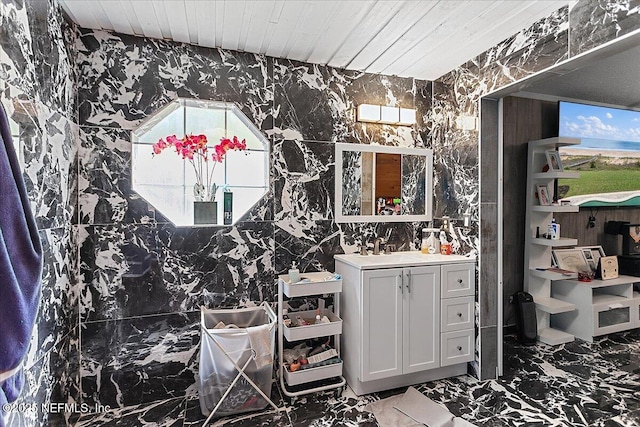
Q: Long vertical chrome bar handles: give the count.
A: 2